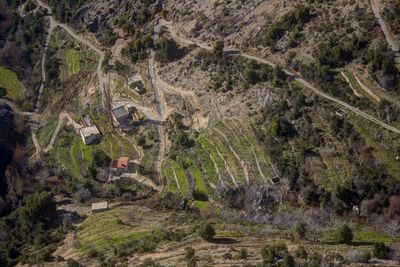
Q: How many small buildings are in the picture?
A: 5